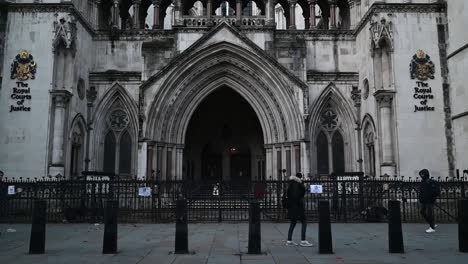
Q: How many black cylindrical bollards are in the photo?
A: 7